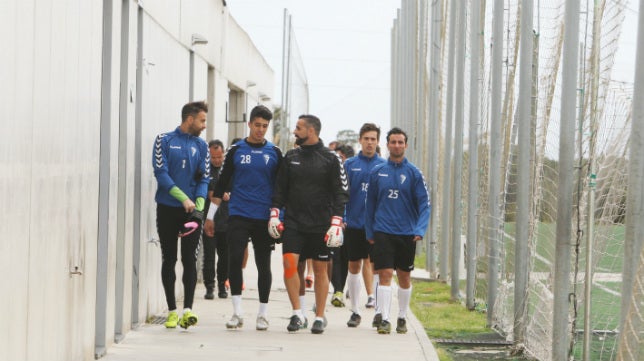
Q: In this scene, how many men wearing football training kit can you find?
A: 5